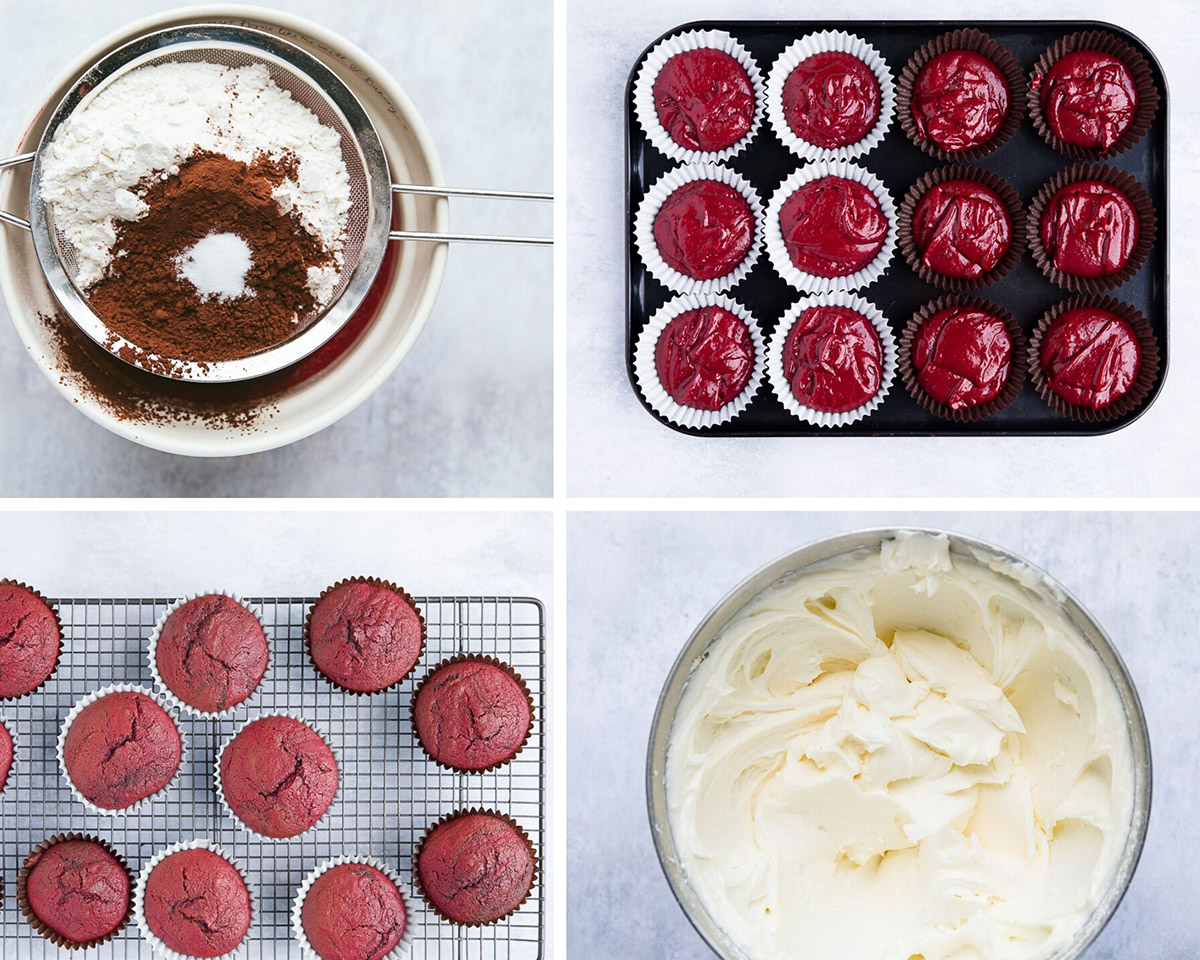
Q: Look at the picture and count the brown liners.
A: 11